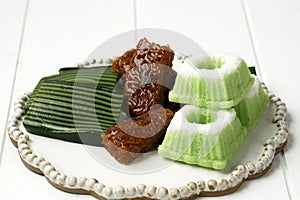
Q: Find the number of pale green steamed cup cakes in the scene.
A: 3